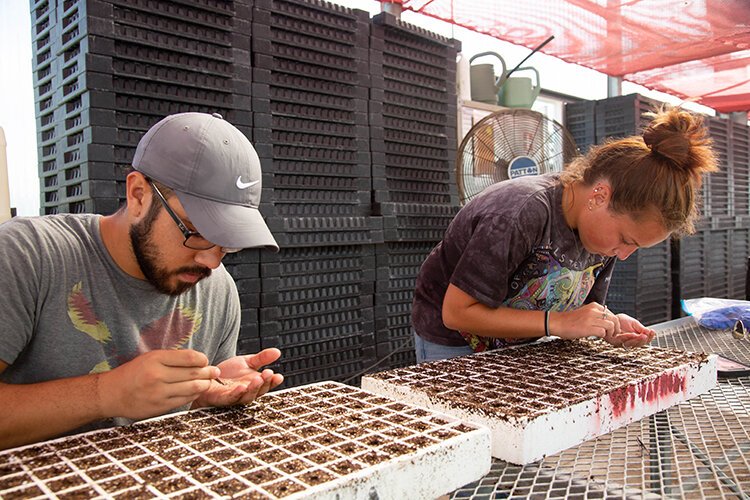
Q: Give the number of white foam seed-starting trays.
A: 2